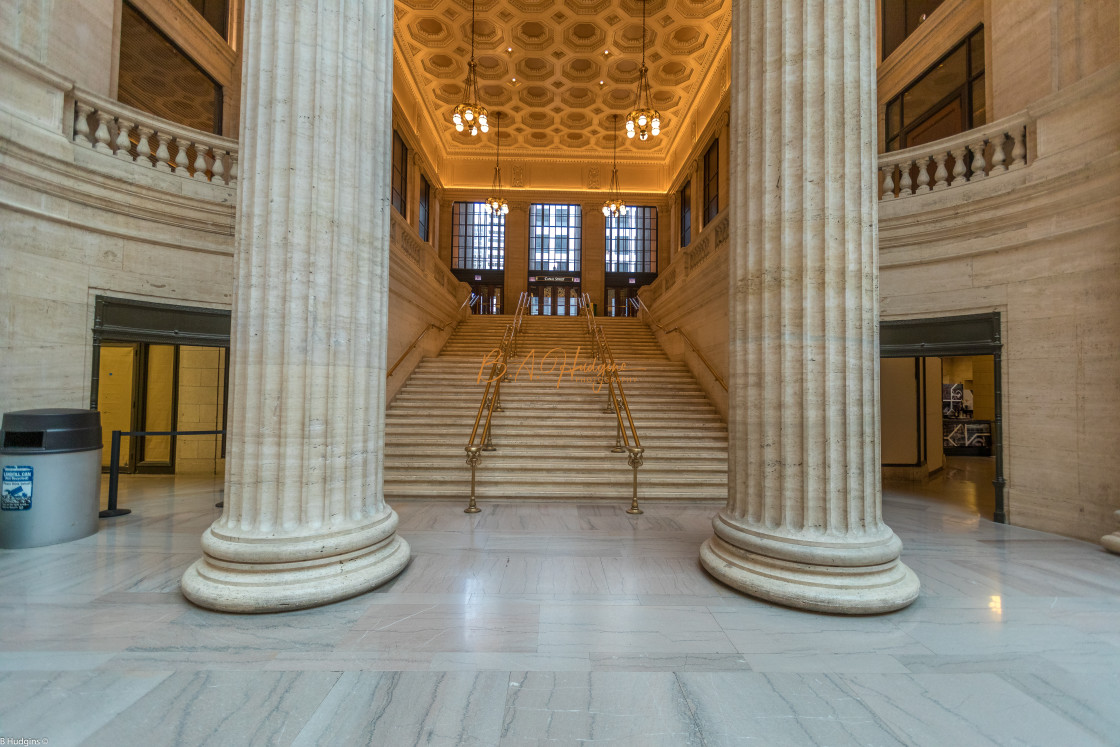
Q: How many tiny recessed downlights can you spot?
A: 4